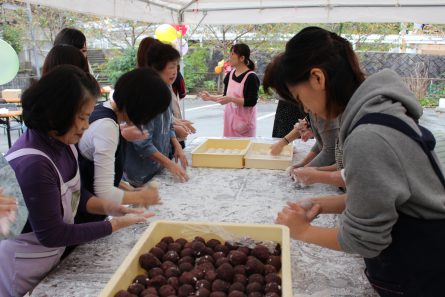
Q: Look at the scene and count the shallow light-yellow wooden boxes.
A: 3